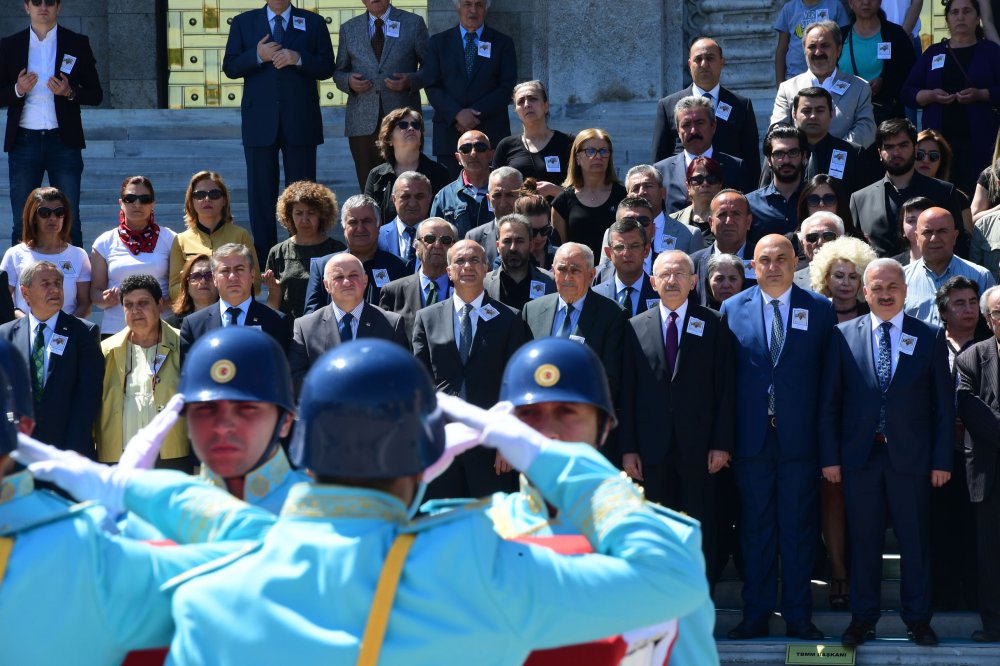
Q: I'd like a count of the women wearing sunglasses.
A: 9